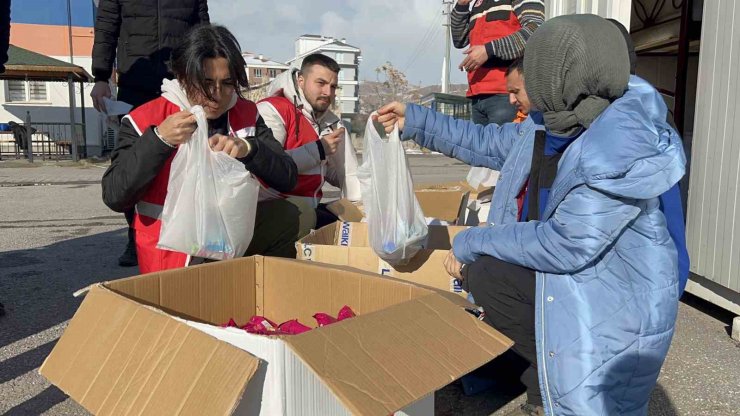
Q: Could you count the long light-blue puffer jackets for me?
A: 1